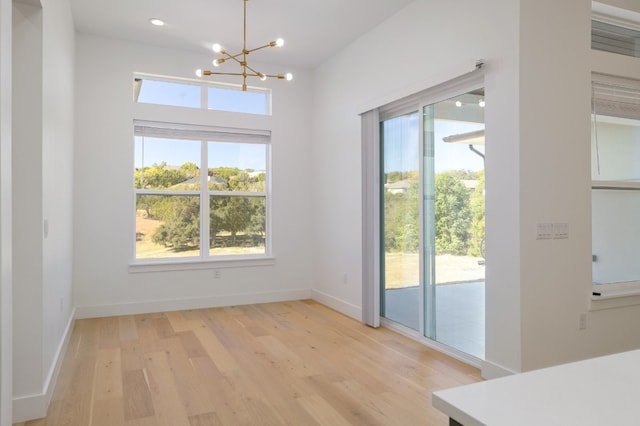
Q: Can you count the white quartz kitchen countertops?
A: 1